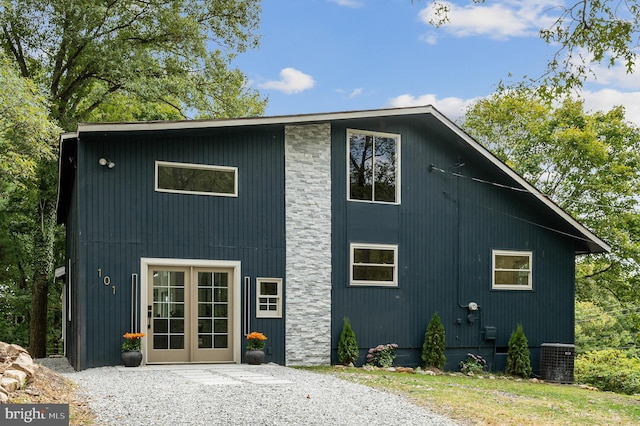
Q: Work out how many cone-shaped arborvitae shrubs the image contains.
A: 3